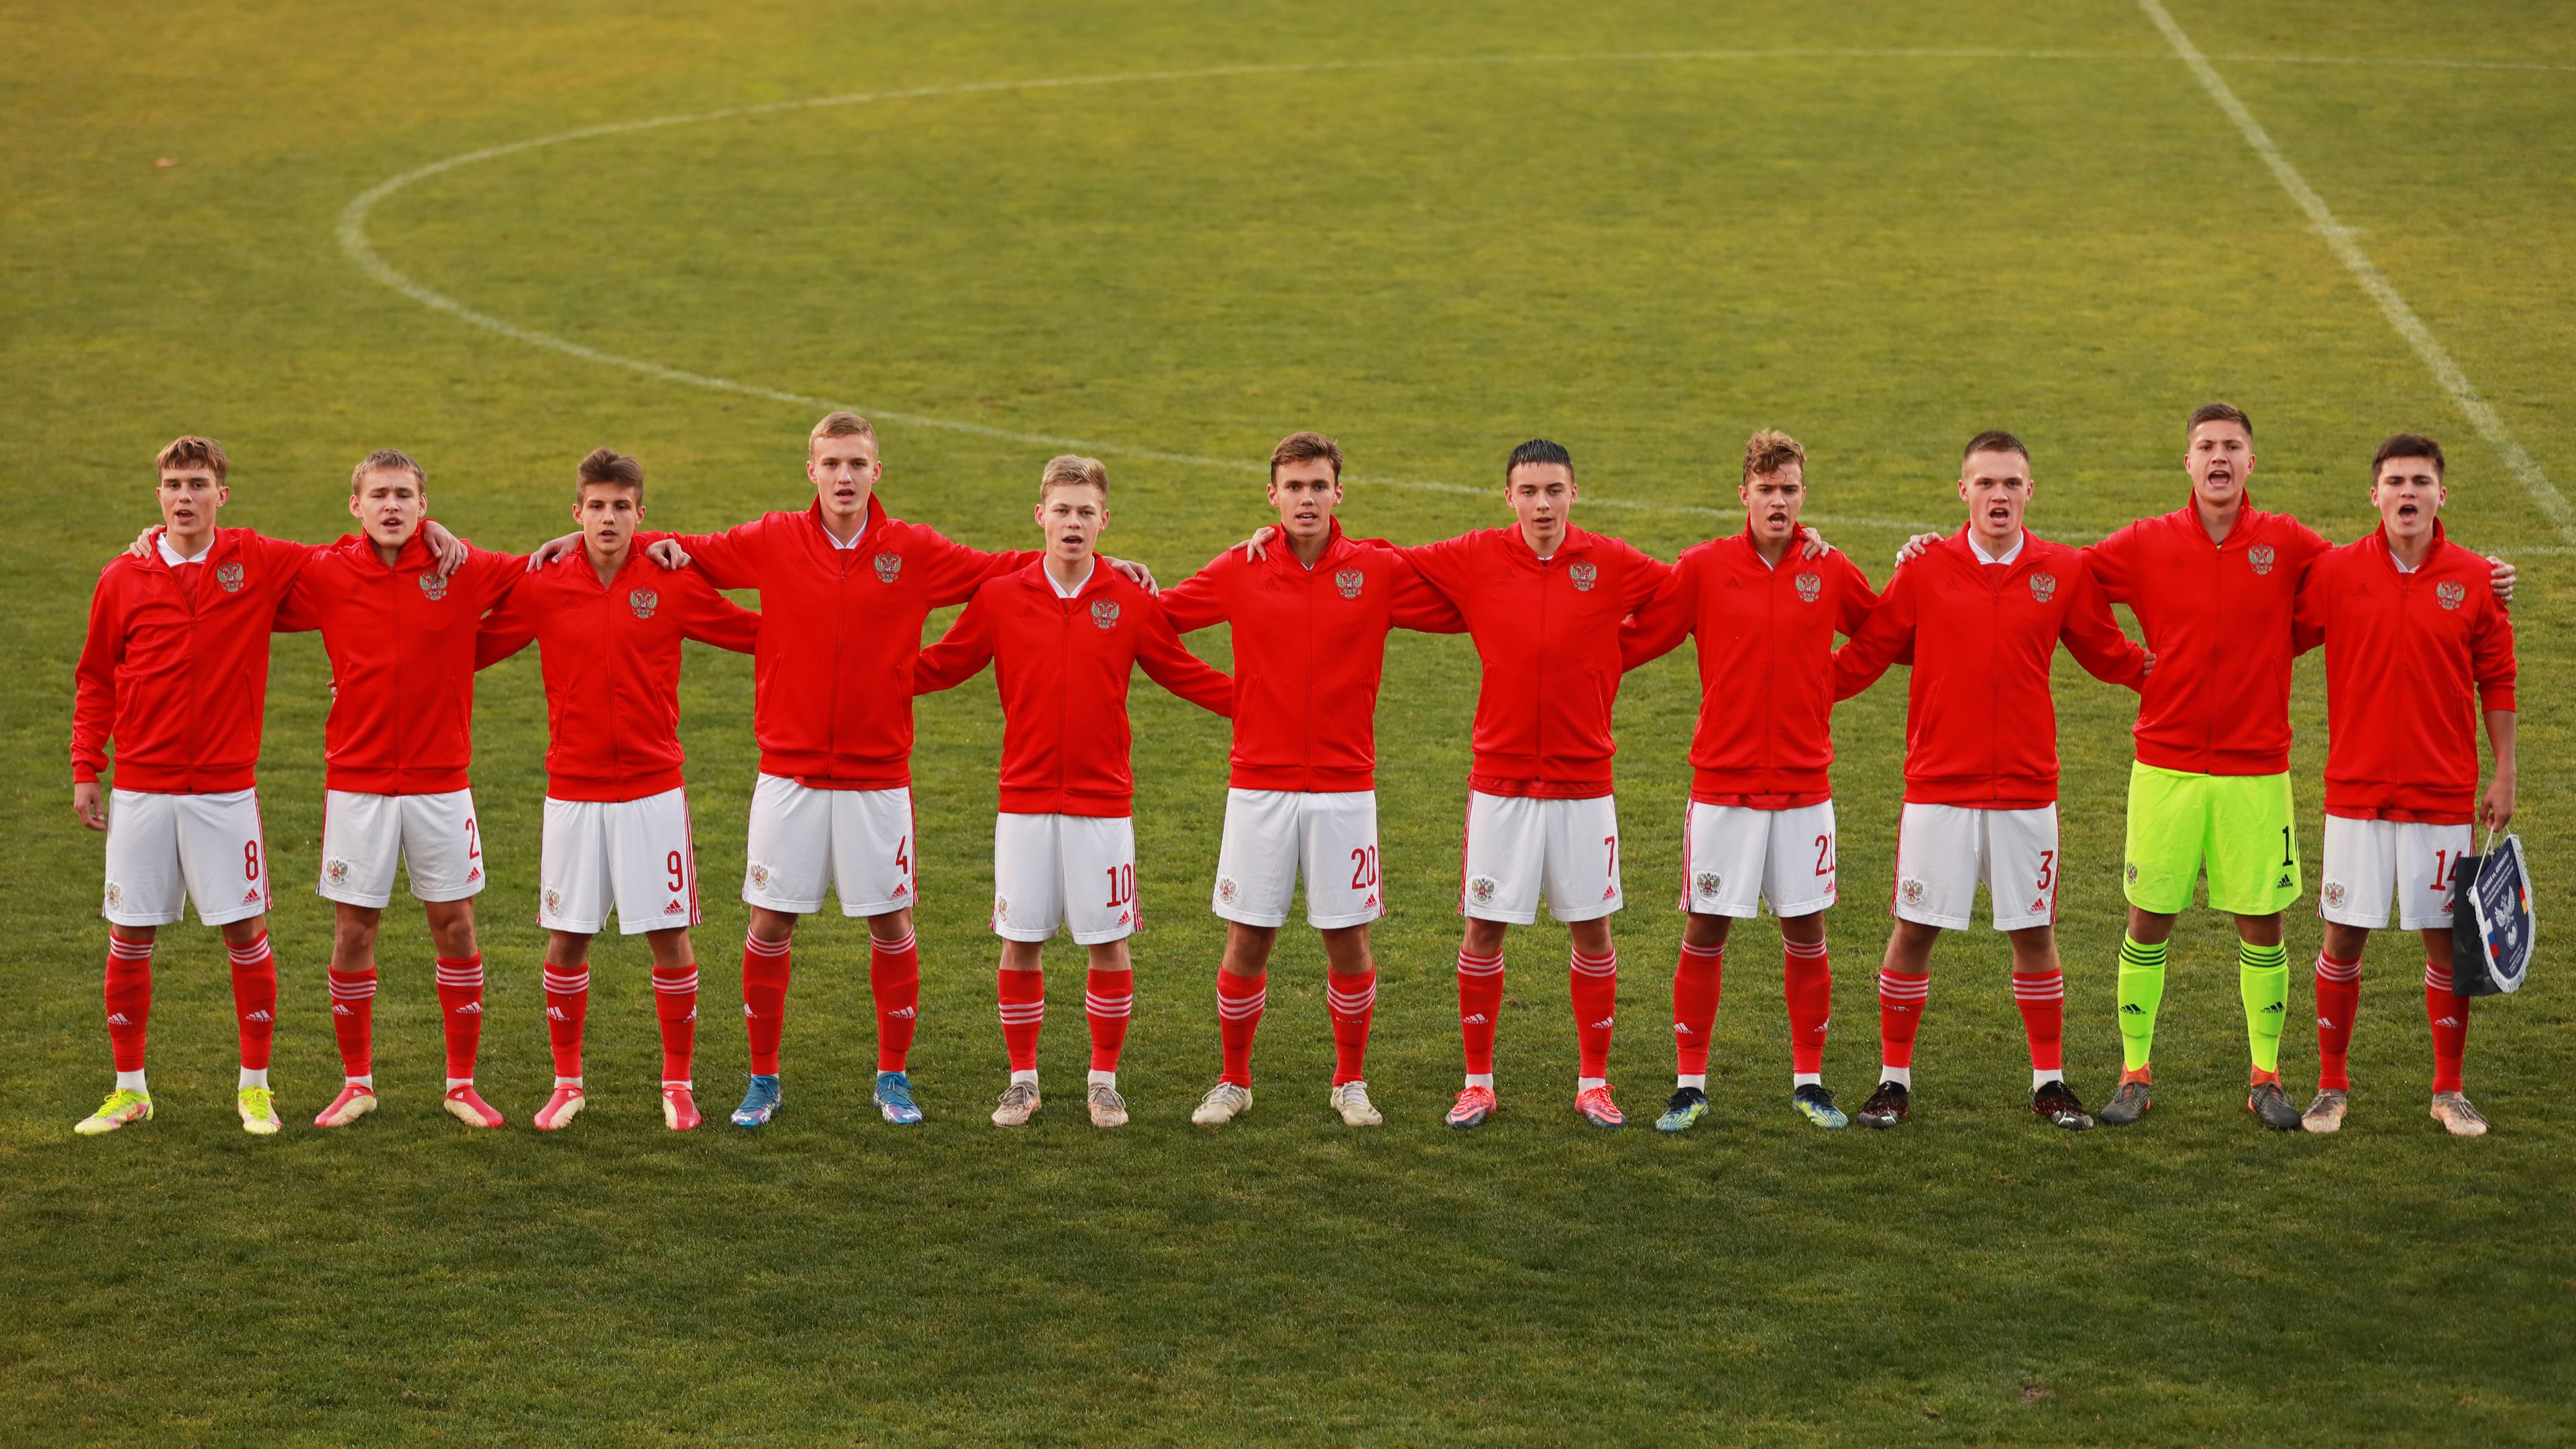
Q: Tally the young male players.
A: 11